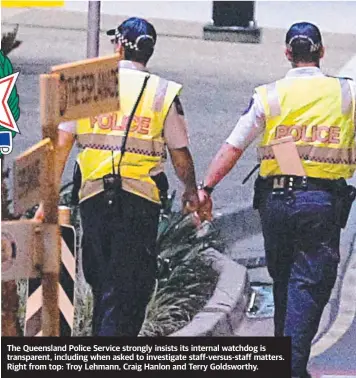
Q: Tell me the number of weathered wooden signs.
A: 3